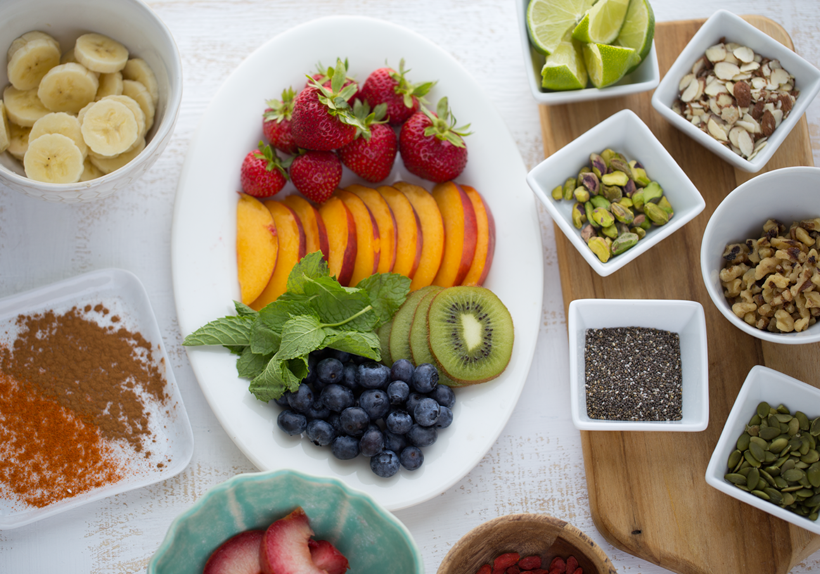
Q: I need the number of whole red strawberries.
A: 8